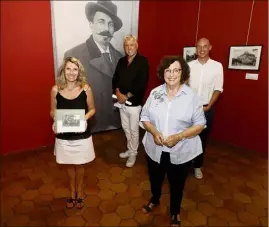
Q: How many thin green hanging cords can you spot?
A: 0